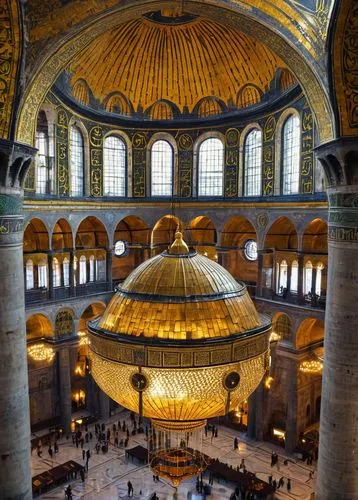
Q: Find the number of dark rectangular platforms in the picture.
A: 3